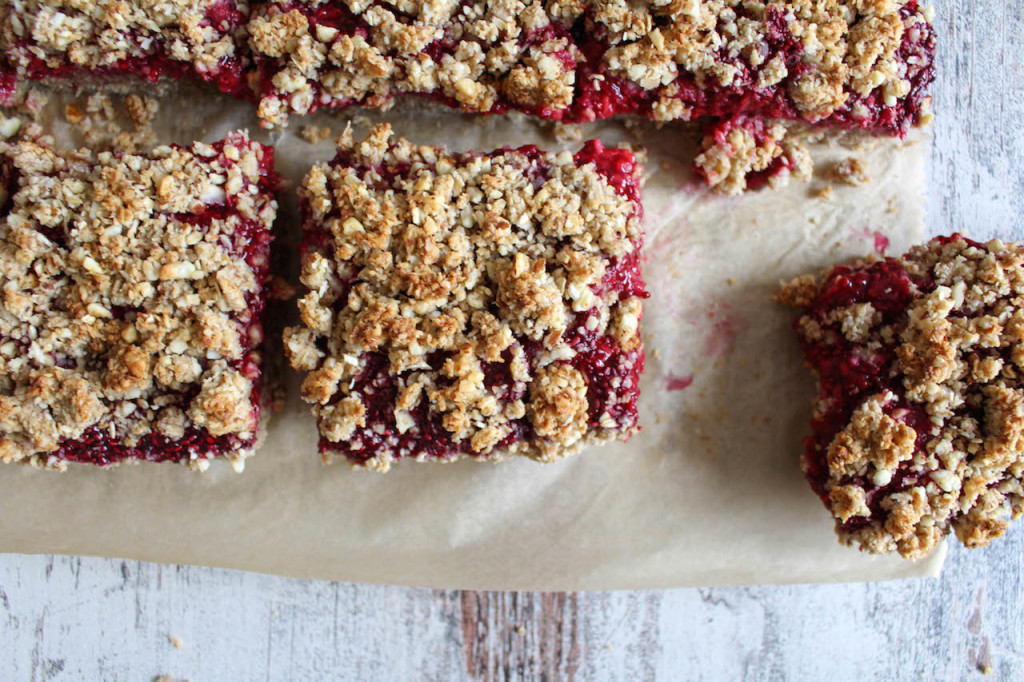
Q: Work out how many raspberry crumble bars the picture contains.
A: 6